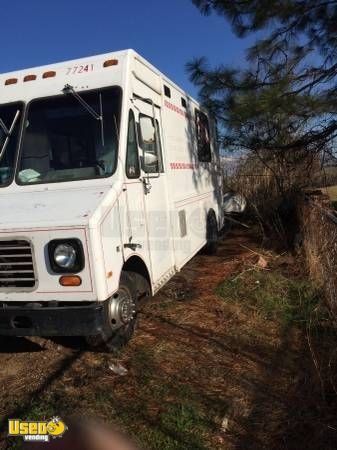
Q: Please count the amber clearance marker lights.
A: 4